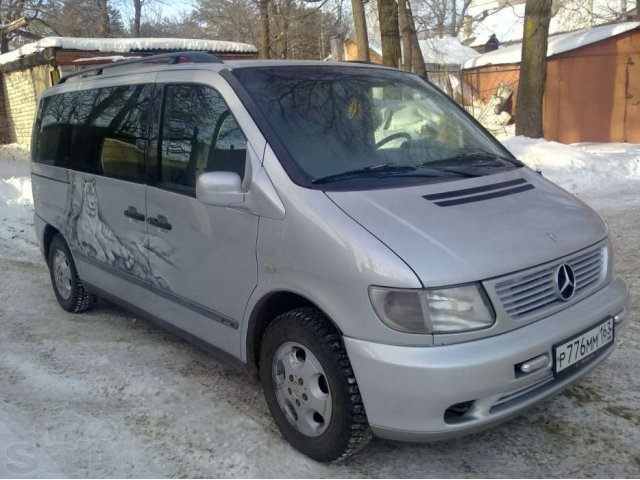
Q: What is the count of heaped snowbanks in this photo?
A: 2